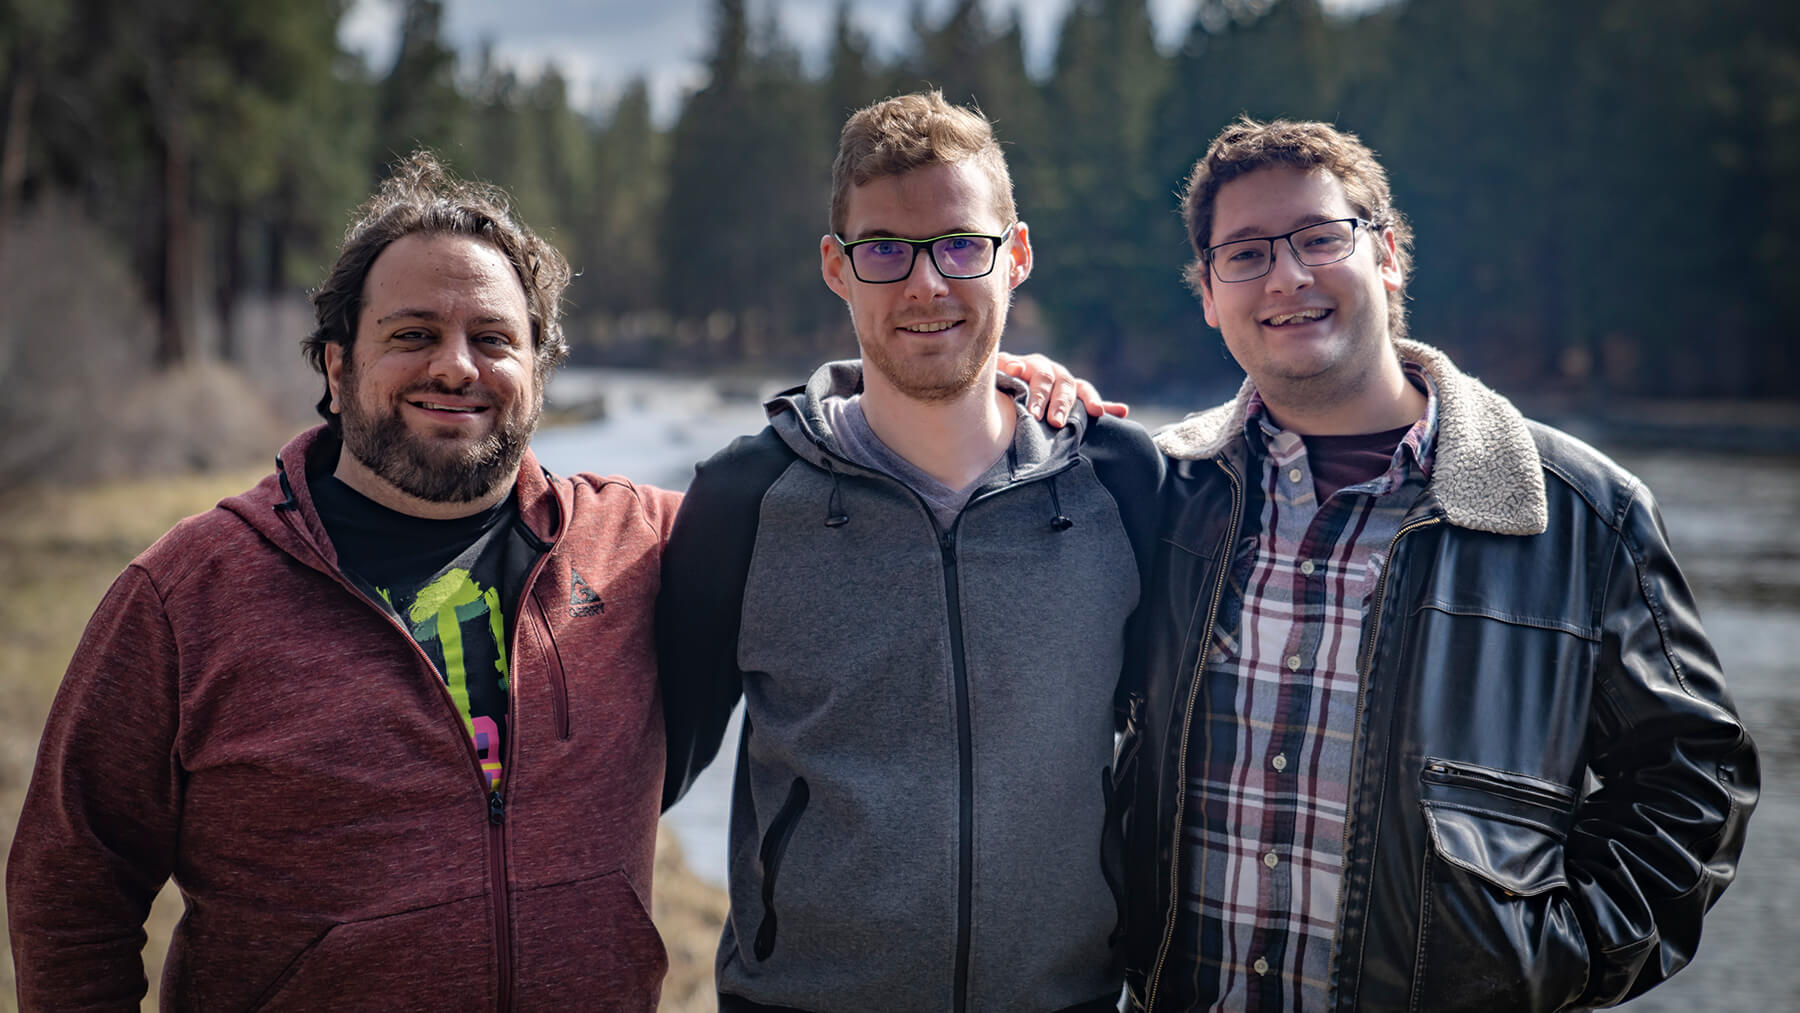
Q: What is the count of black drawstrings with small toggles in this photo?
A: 2